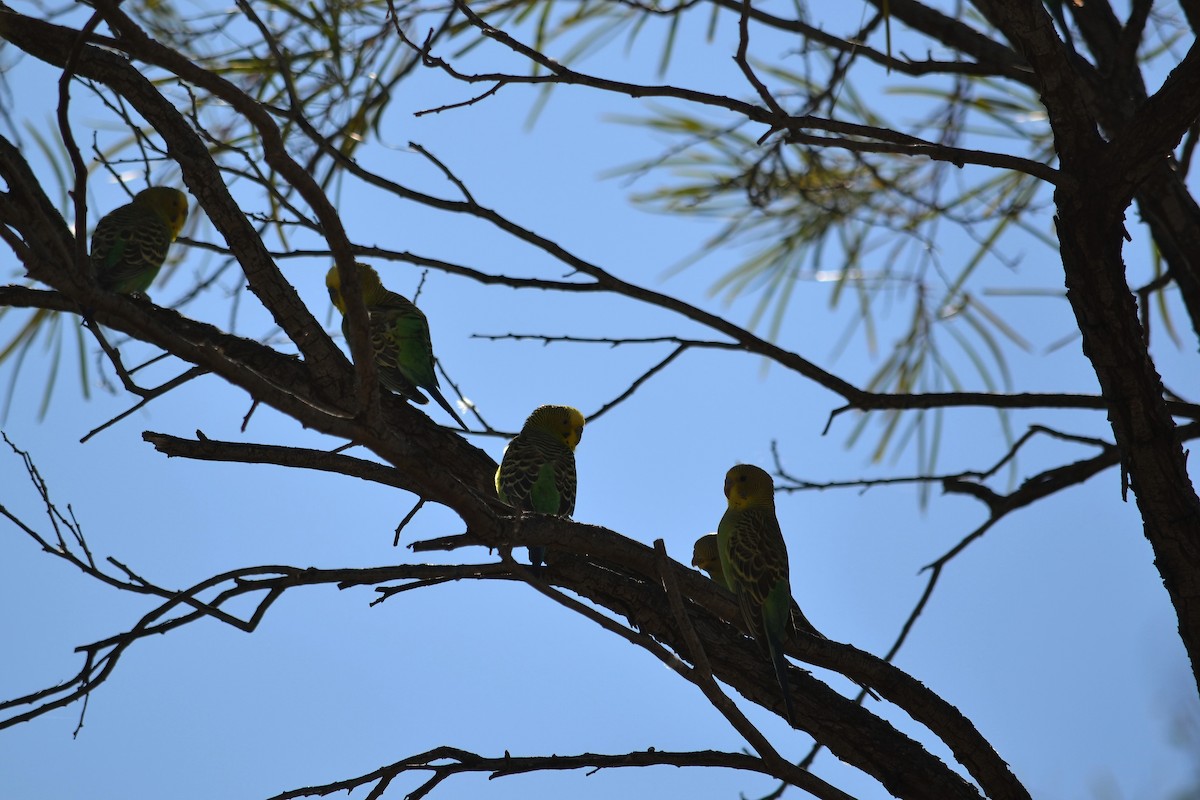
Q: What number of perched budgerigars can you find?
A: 5